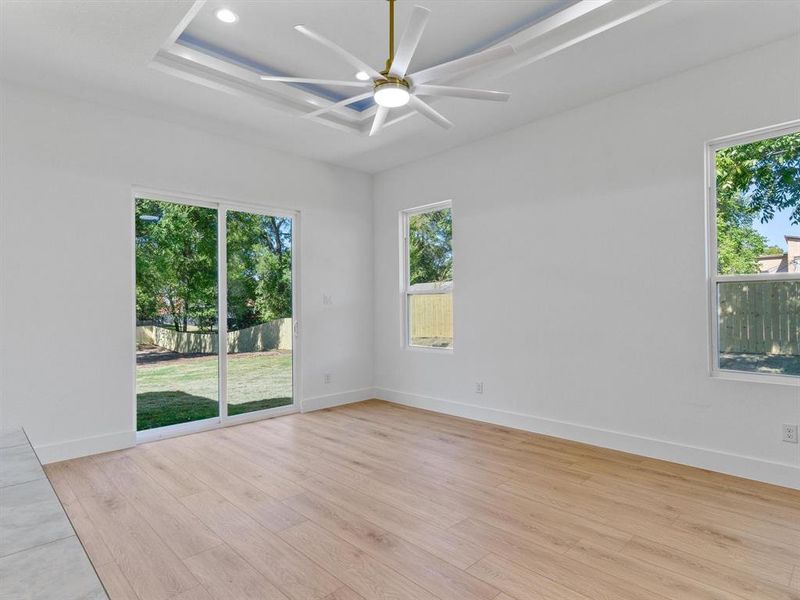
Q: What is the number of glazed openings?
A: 3